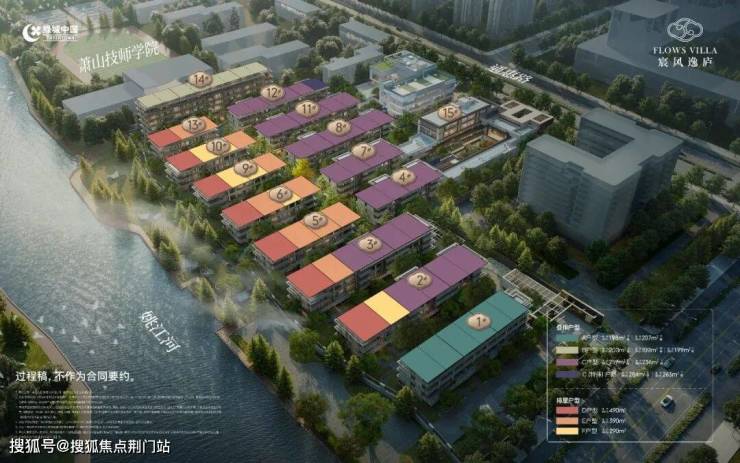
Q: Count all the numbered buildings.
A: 15